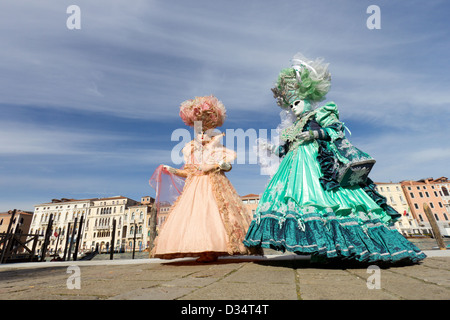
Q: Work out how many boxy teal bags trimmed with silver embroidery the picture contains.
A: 1